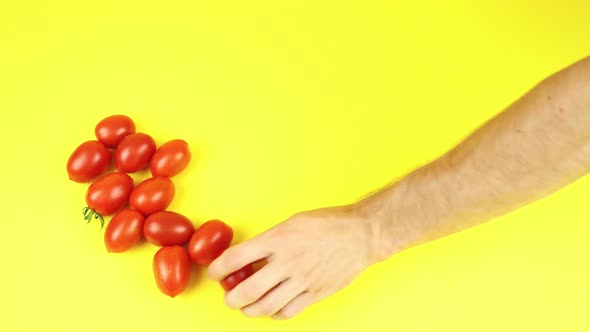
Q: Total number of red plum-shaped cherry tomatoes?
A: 11